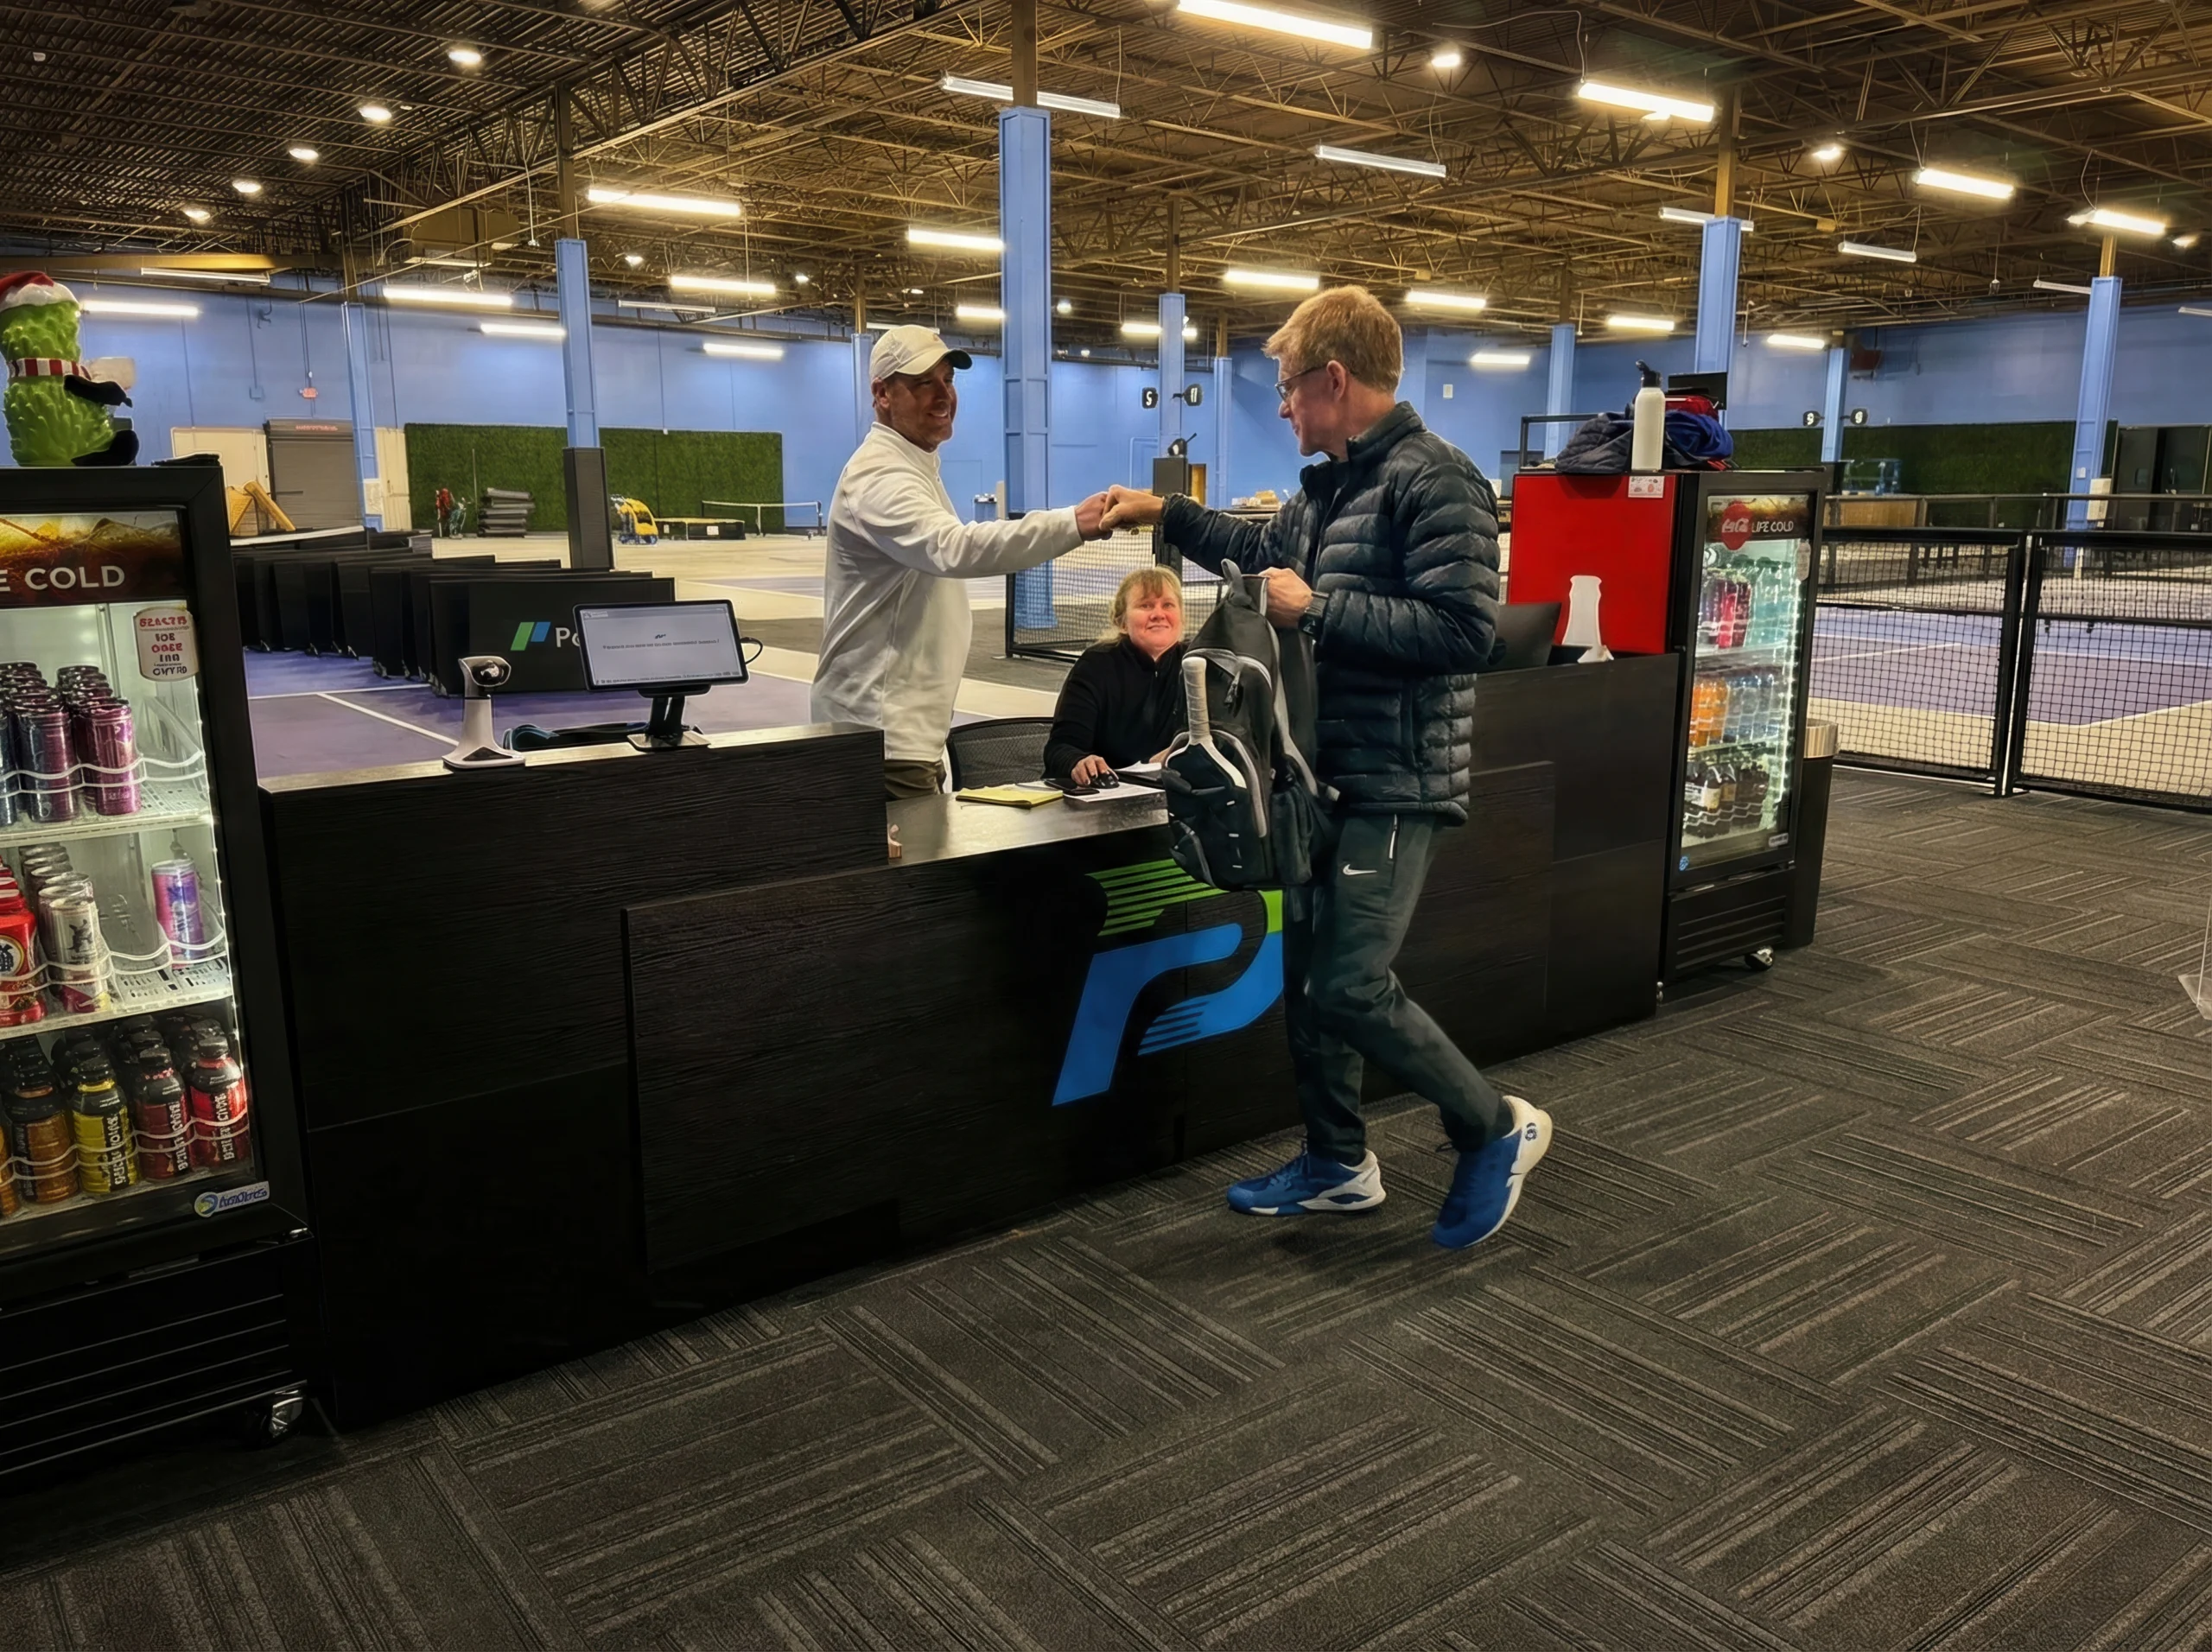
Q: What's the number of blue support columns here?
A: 10